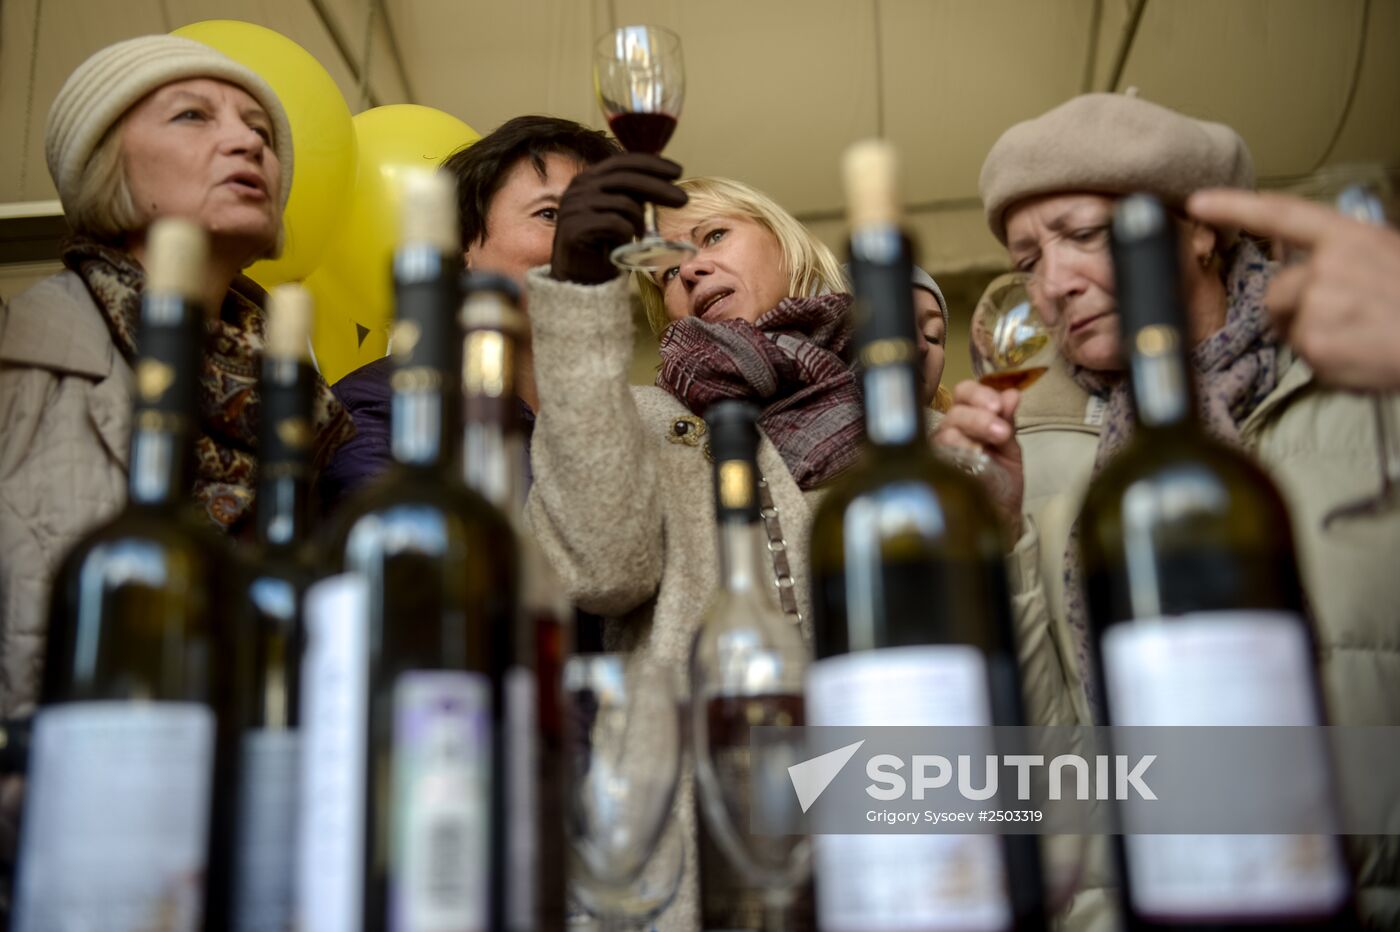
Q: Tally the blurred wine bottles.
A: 7